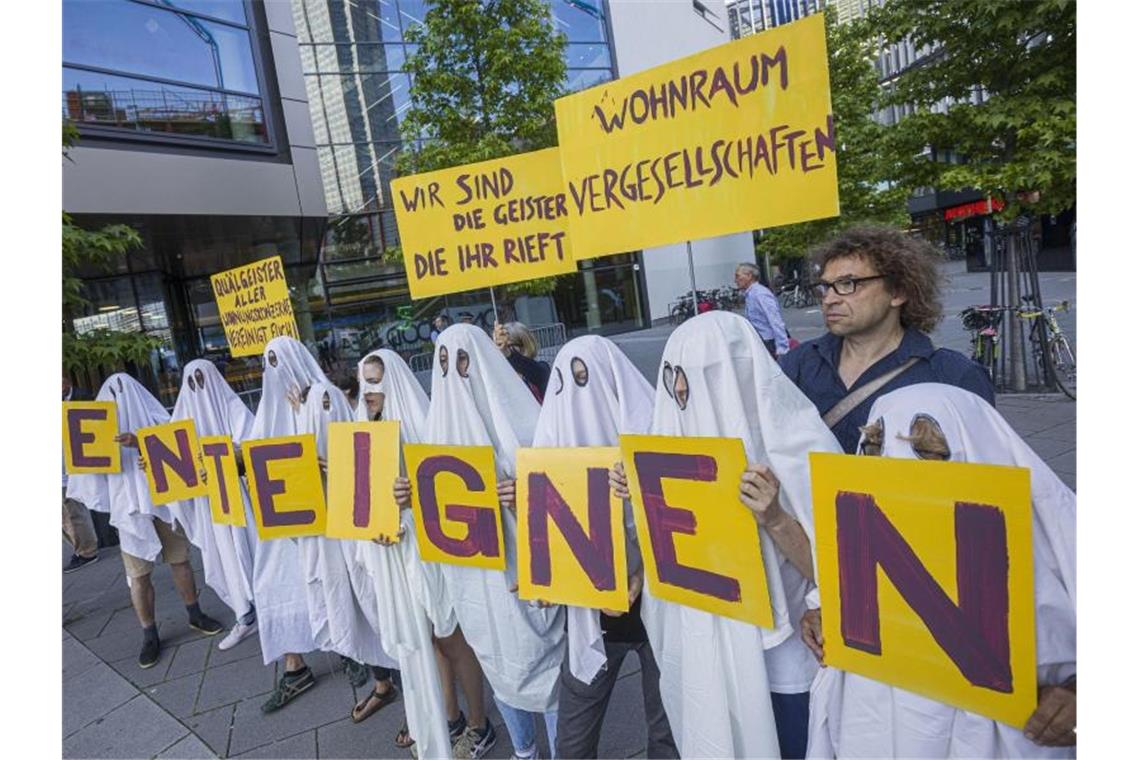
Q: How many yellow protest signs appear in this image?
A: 12